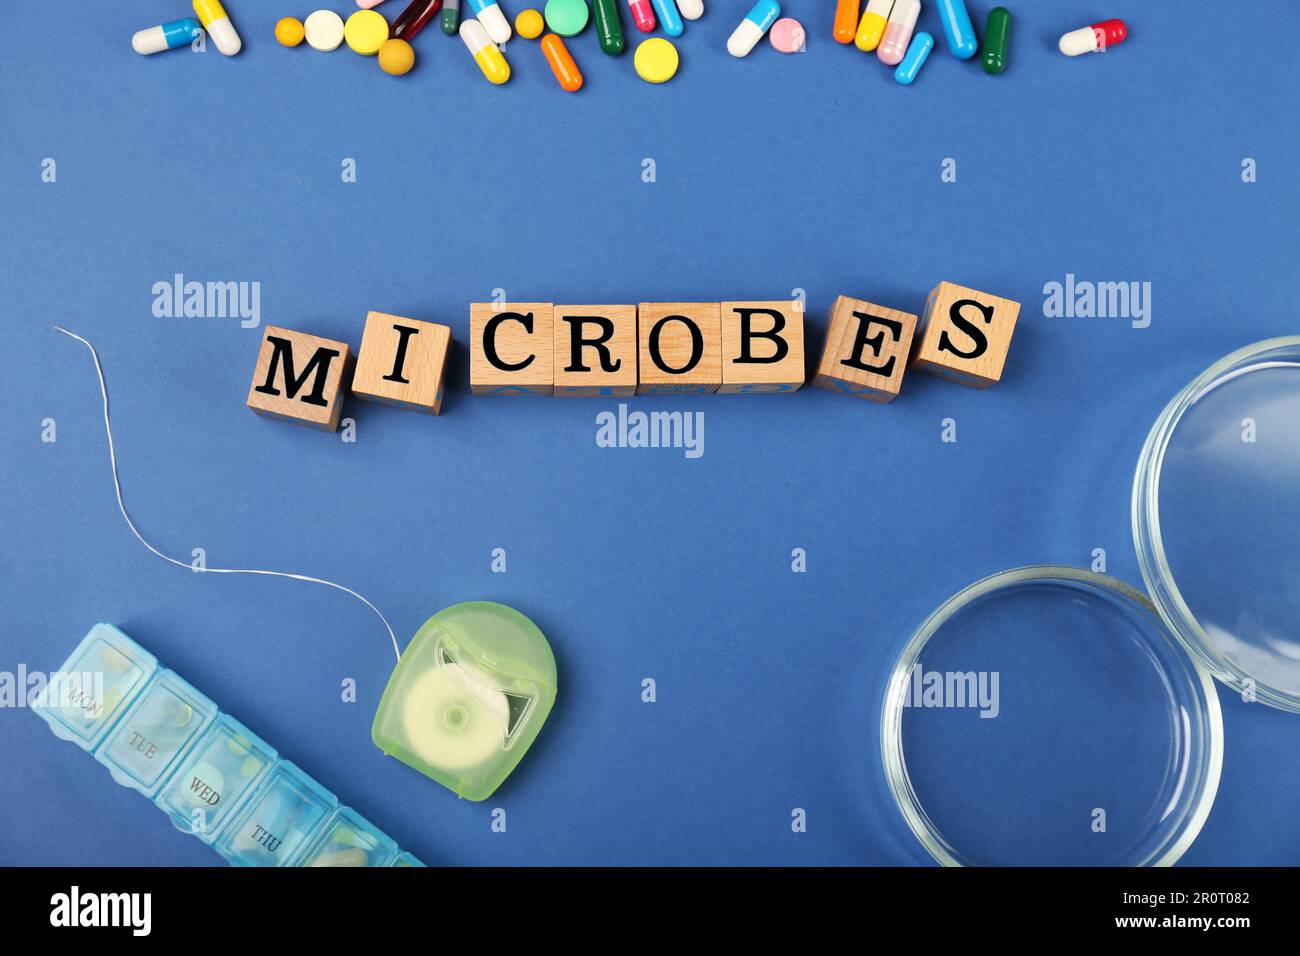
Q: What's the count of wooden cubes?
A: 8